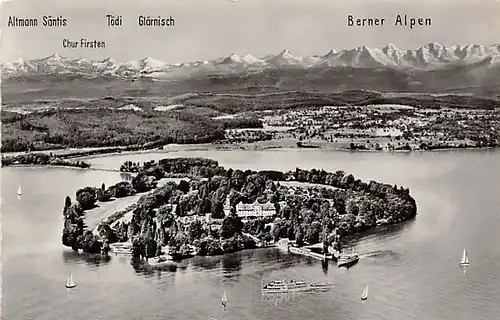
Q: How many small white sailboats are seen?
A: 5